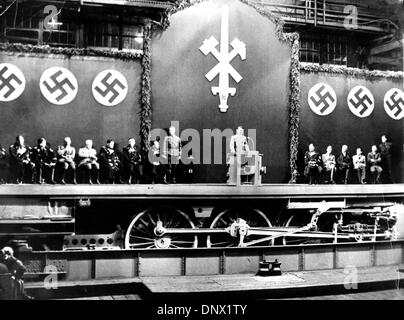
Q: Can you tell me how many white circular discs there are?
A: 6